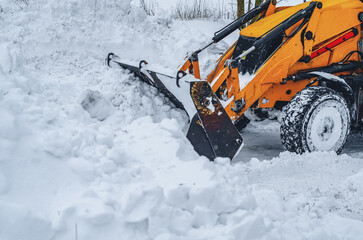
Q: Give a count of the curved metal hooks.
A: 3